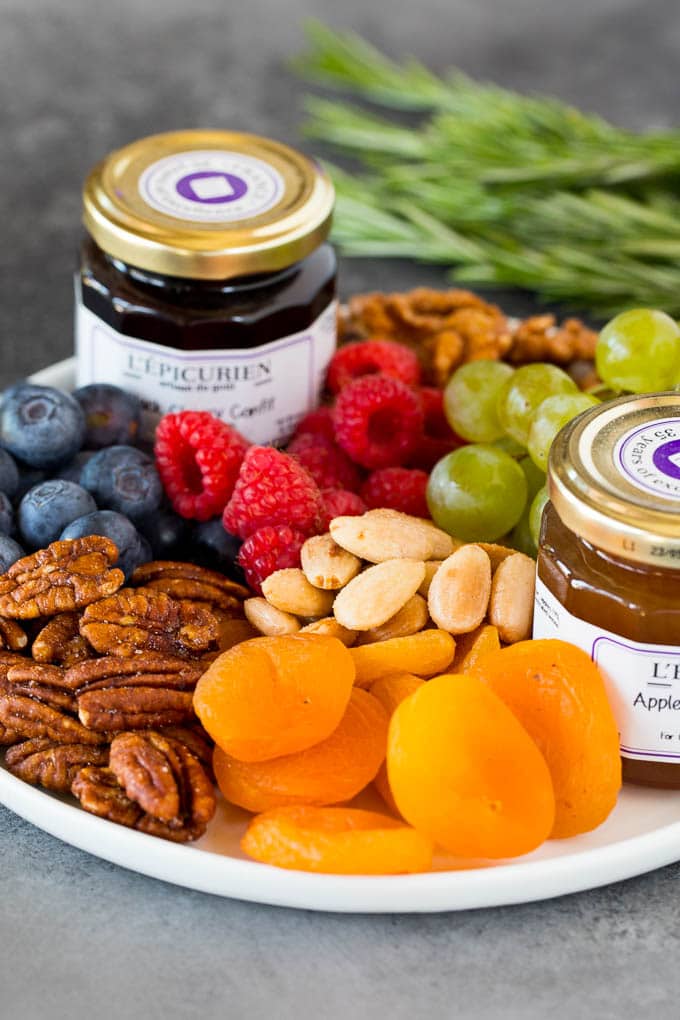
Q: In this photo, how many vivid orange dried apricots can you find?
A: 8